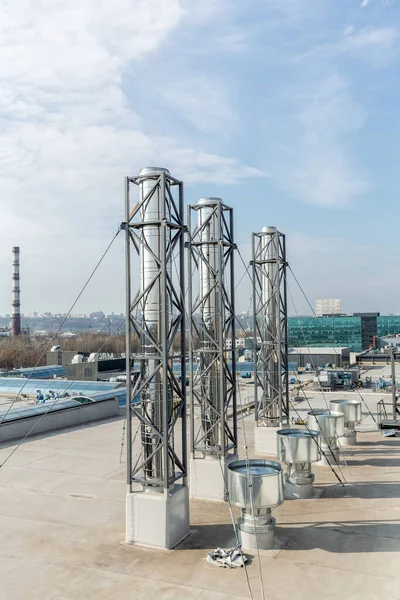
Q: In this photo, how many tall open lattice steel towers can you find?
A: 3